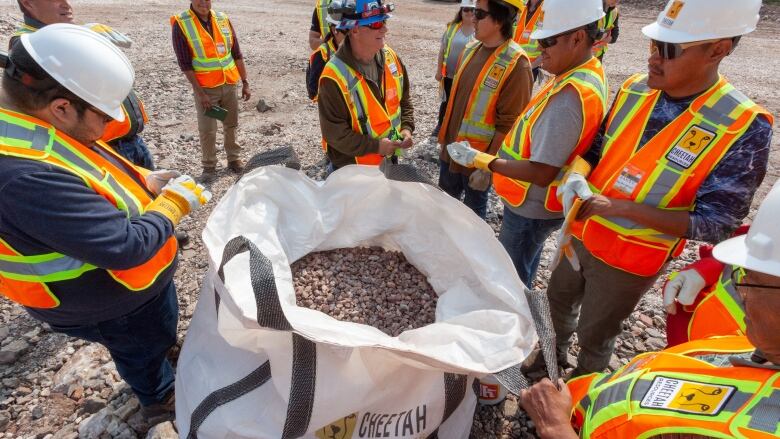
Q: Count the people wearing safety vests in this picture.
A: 14